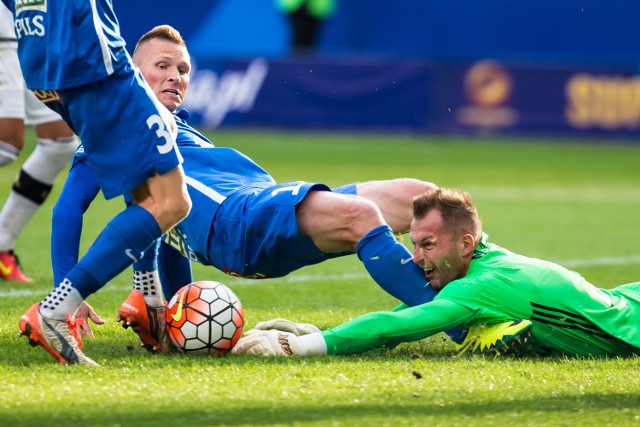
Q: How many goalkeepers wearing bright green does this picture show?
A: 1